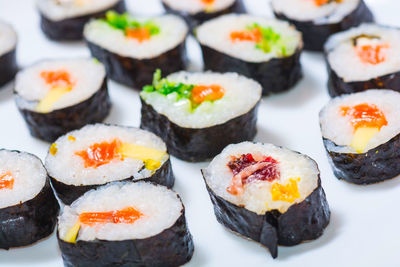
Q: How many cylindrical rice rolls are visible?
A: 14